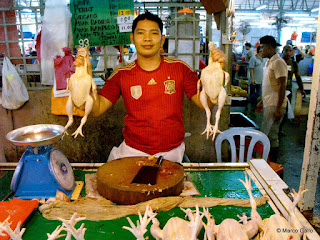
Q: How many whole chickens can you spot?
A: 5